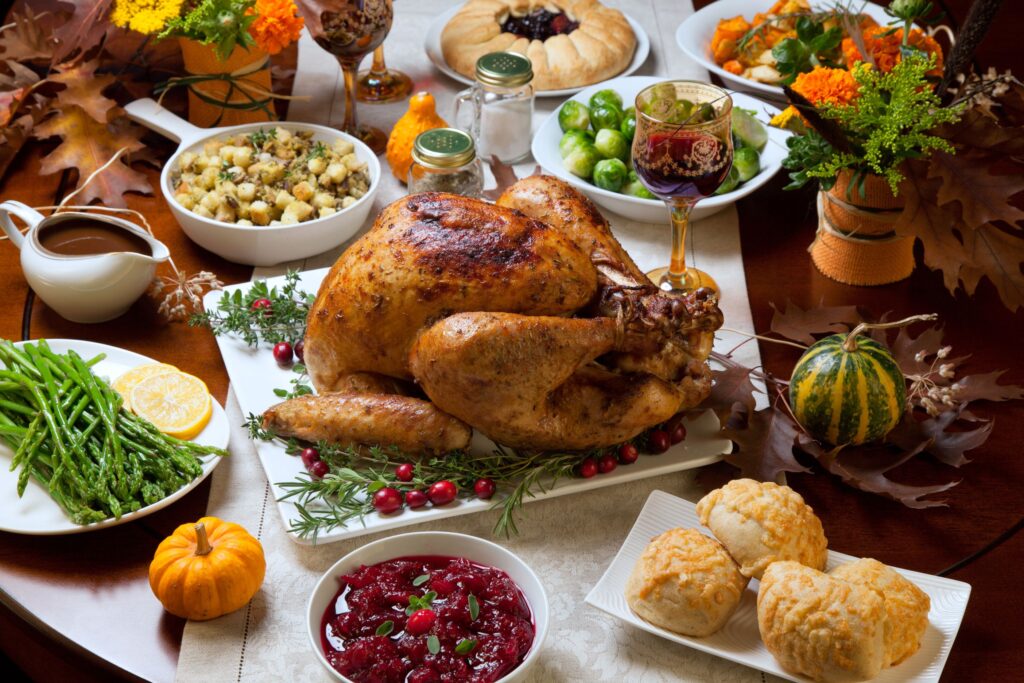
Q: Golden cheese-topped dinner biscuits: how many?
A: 4